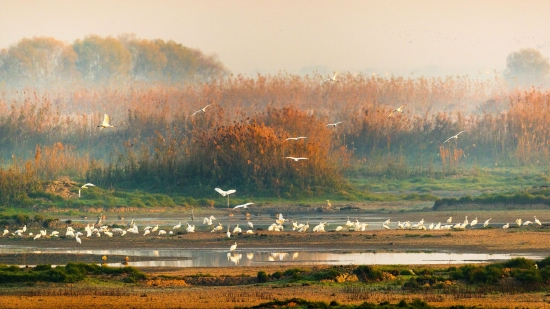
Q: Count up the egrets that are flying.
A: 11